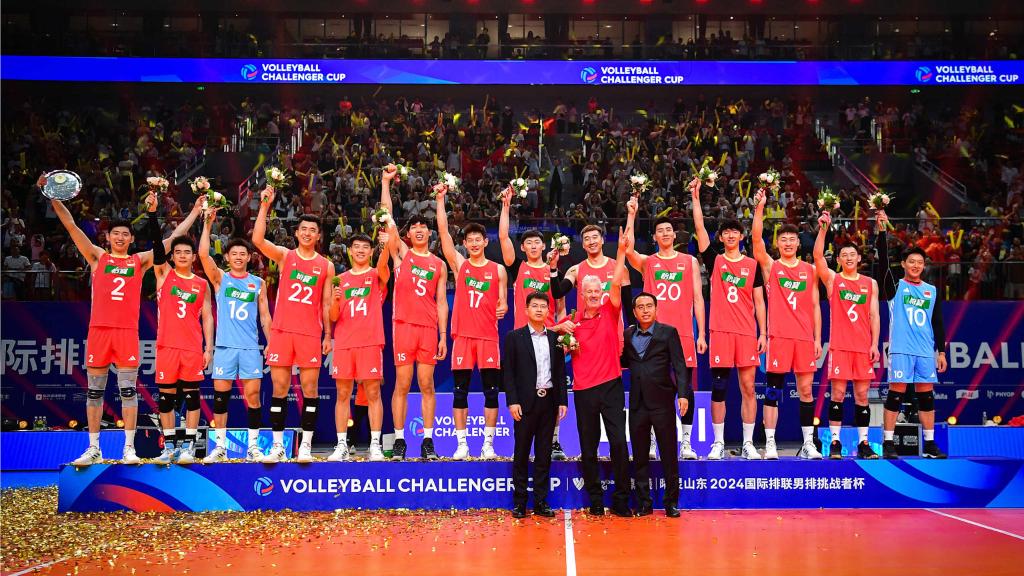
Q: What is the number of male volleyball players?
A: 14